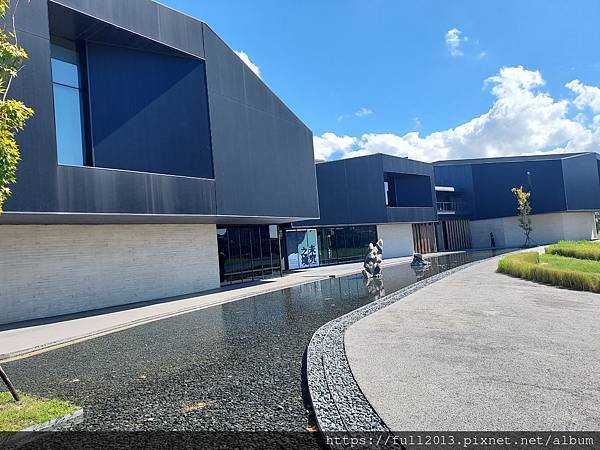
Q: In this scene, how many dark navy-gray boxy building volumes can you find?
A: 3